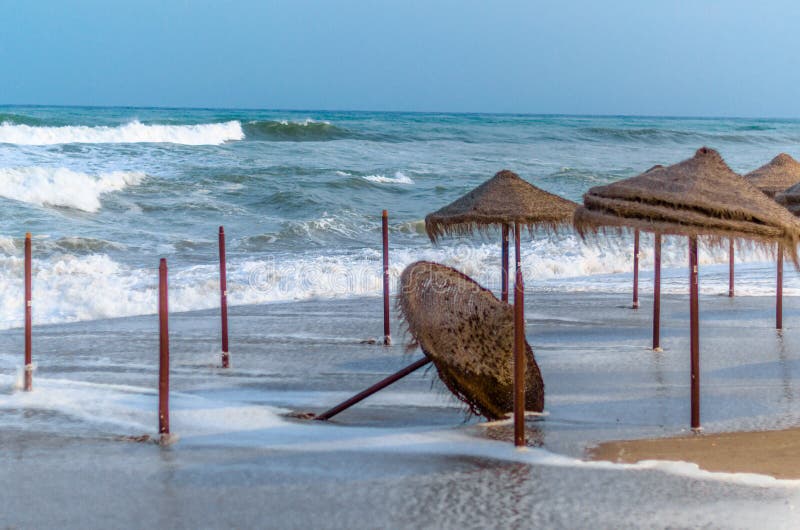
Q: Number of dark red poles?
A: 12